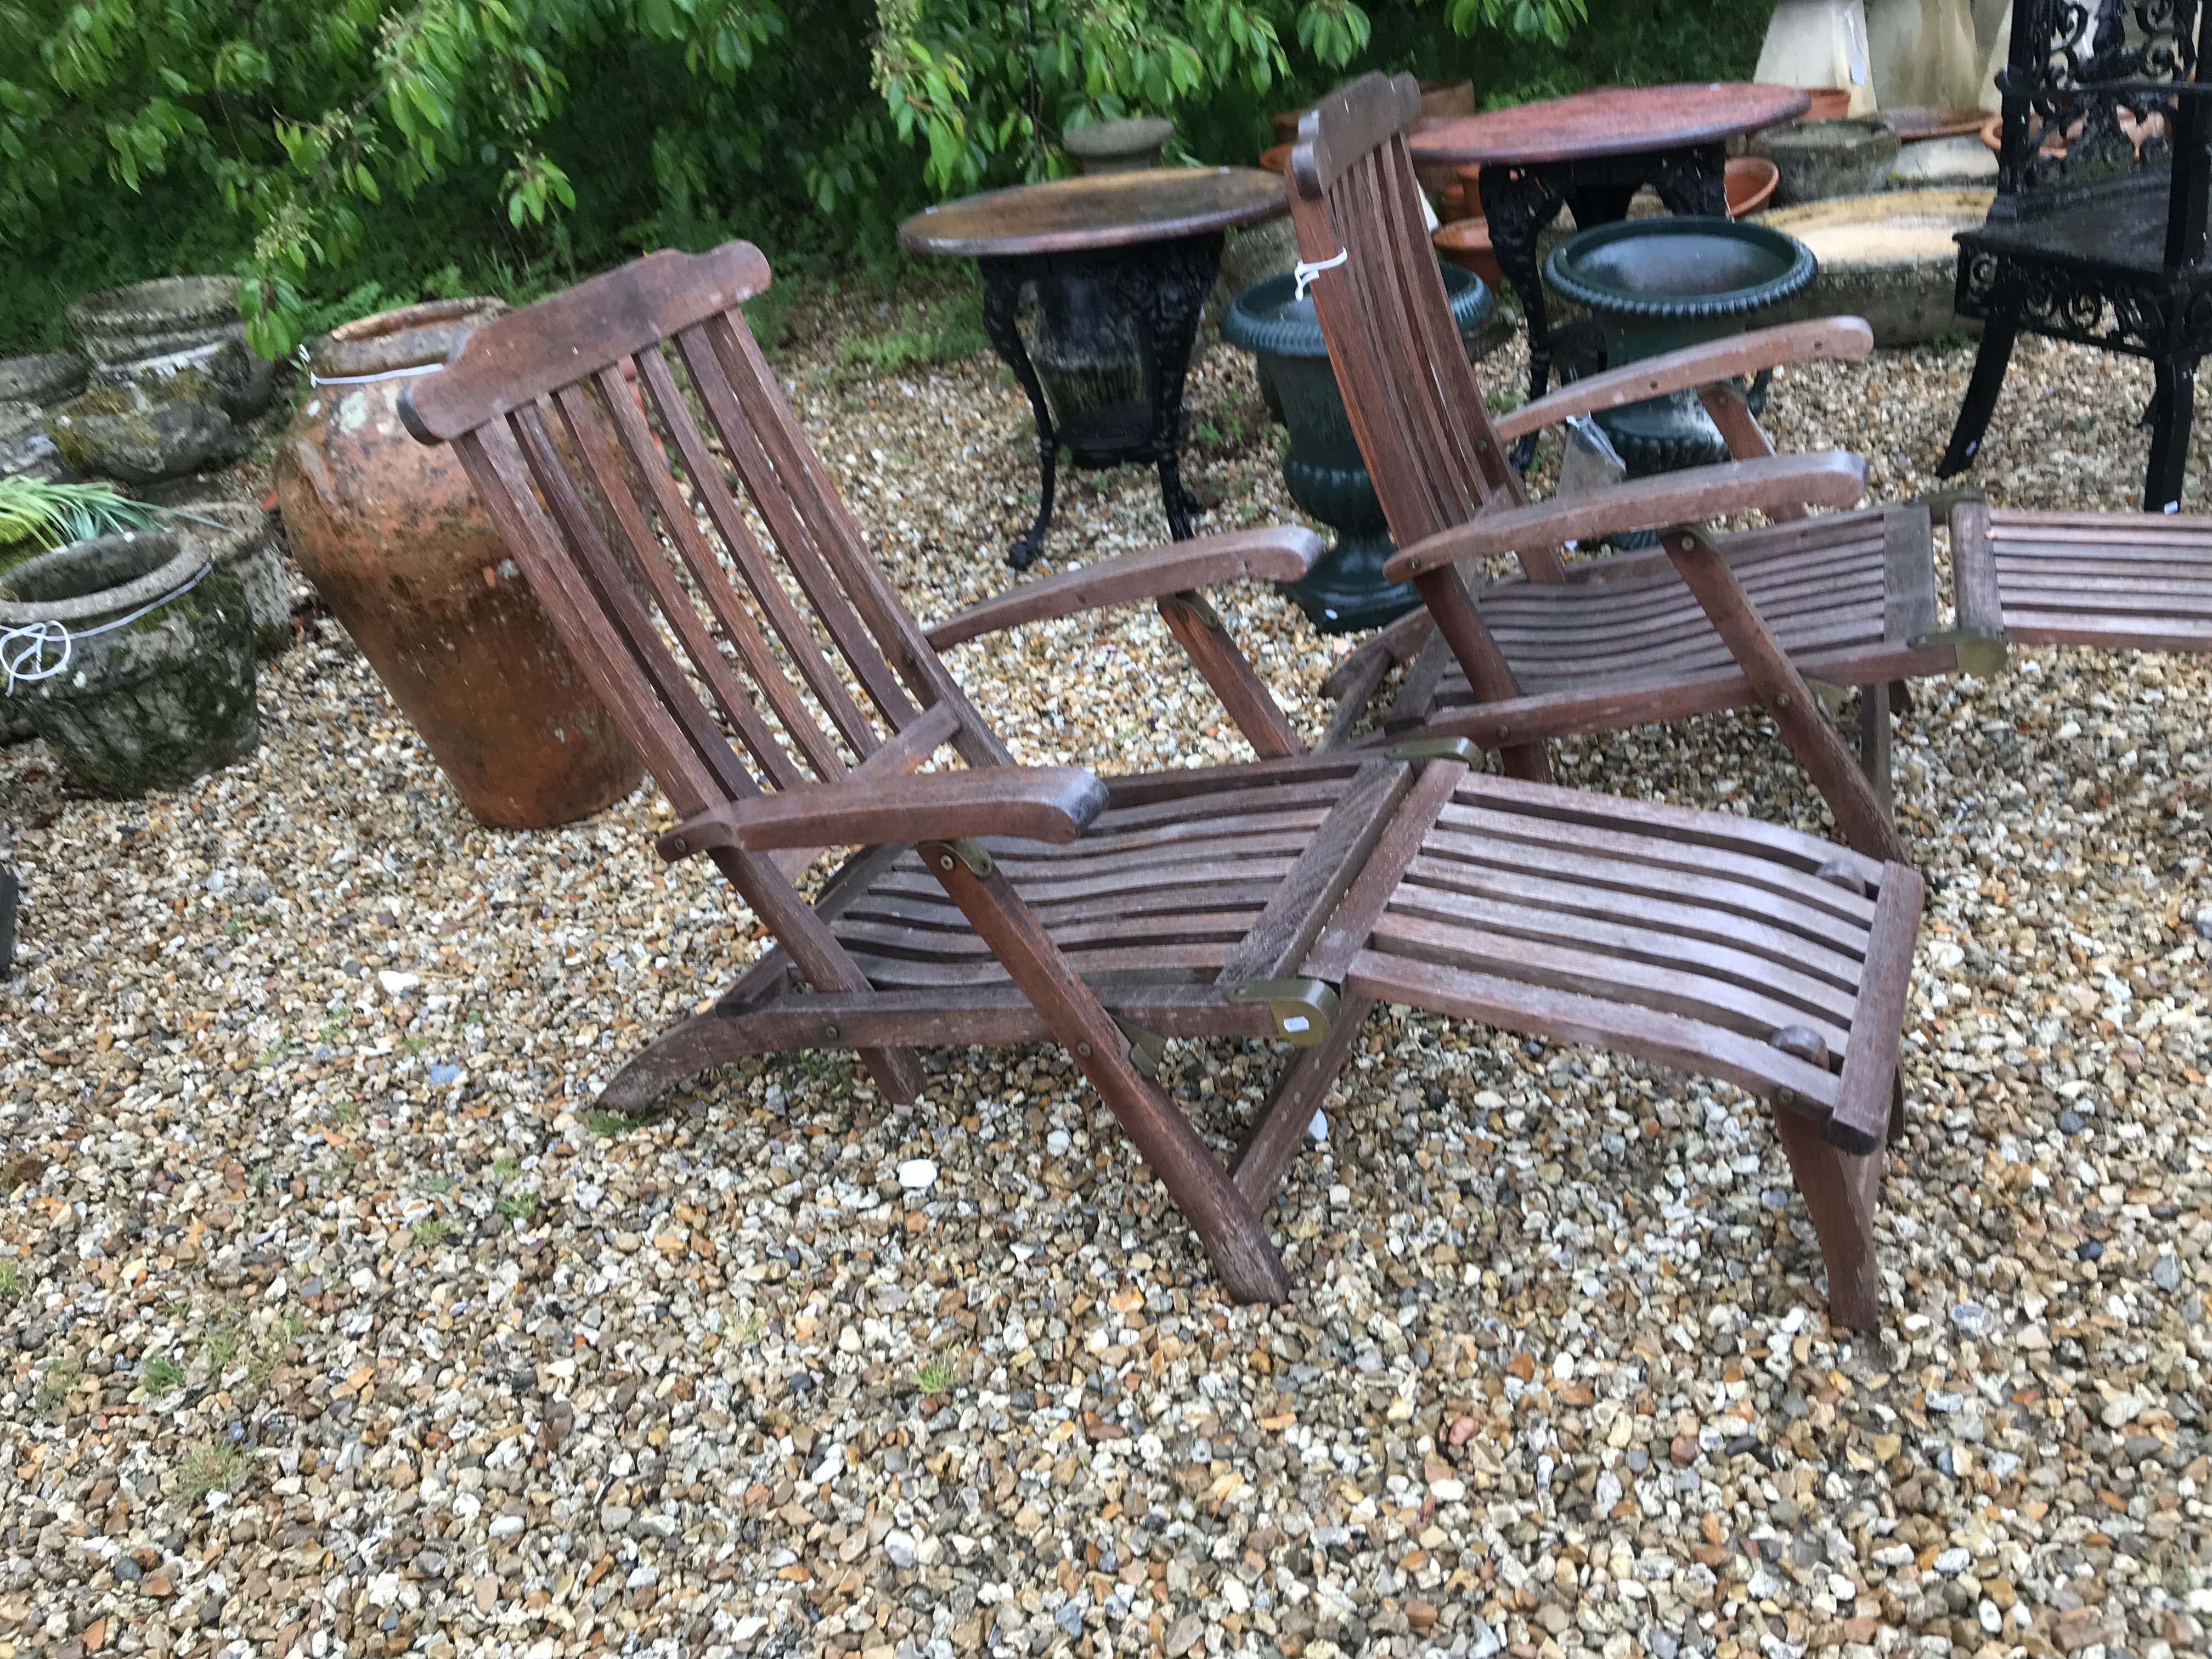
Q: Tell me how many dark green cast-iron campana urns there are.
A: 2